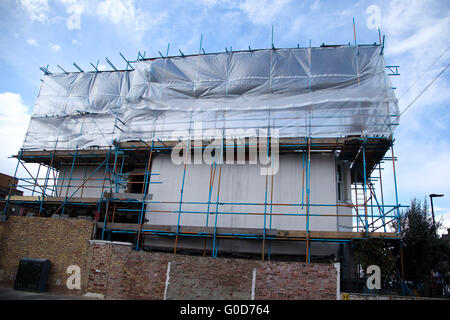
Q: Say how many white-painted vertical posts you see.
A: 3